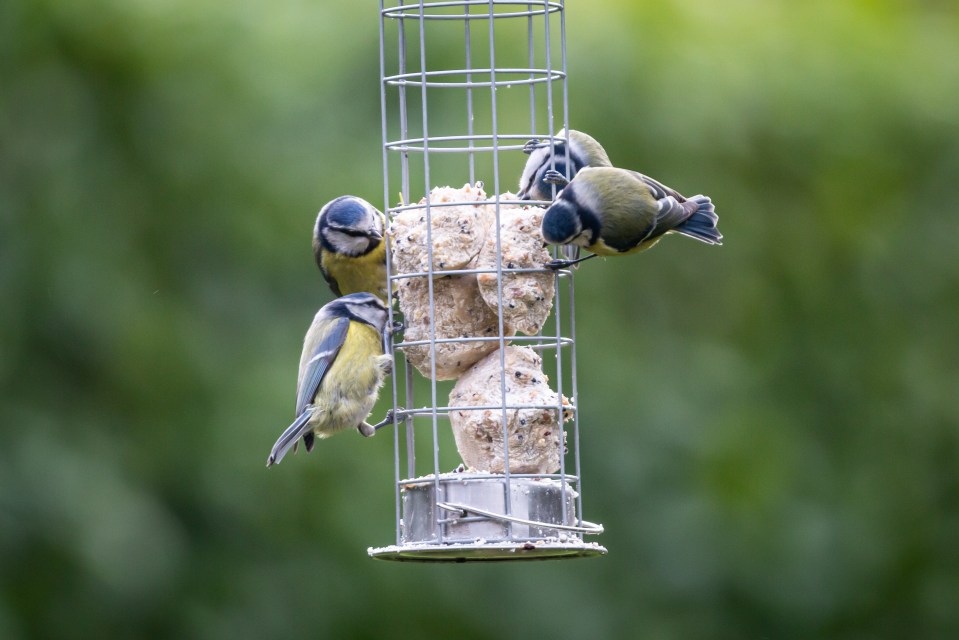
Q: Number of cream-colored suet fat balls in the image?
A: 4